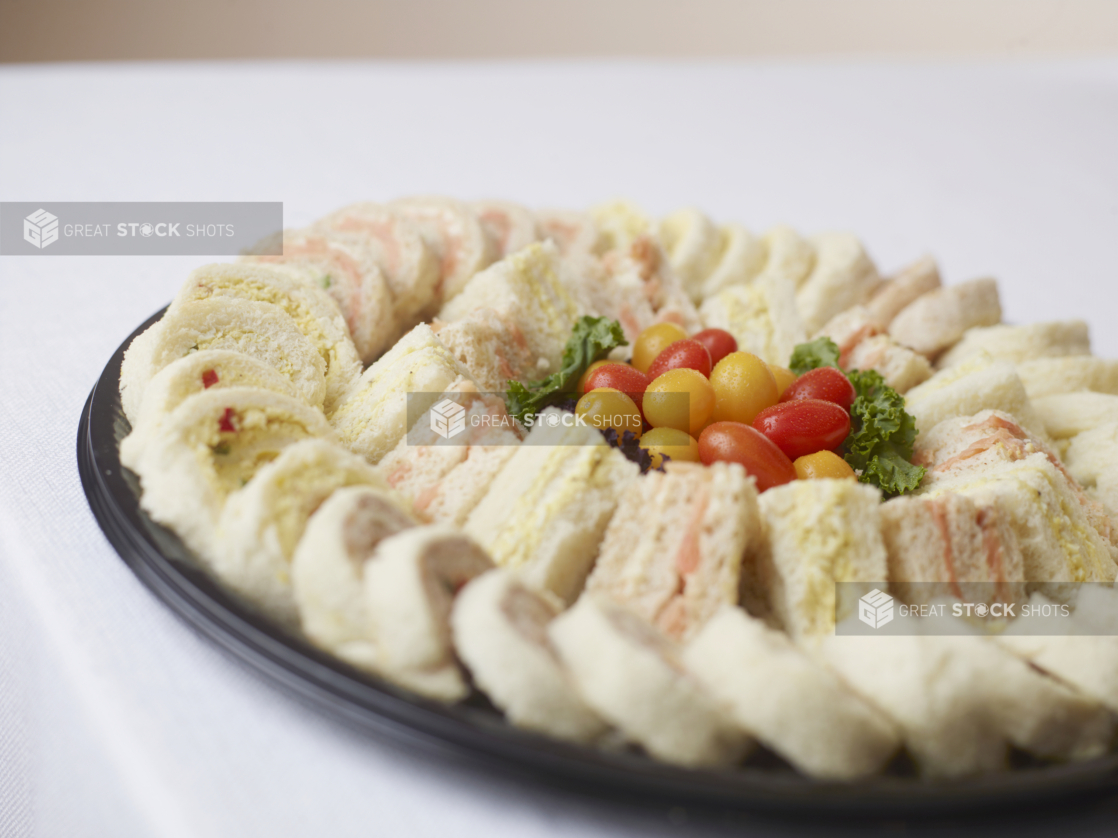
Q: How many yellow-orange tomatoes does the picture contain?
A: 8